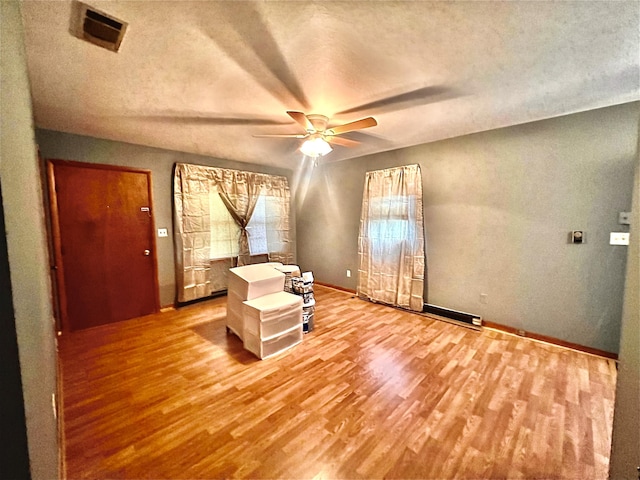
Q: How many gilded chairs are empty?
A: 0